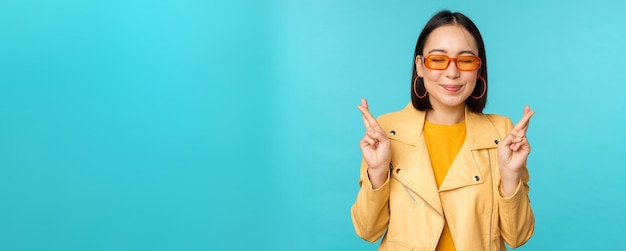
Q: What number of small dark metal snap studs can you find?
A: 4